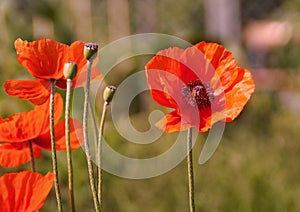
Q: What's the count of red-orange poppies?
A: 4